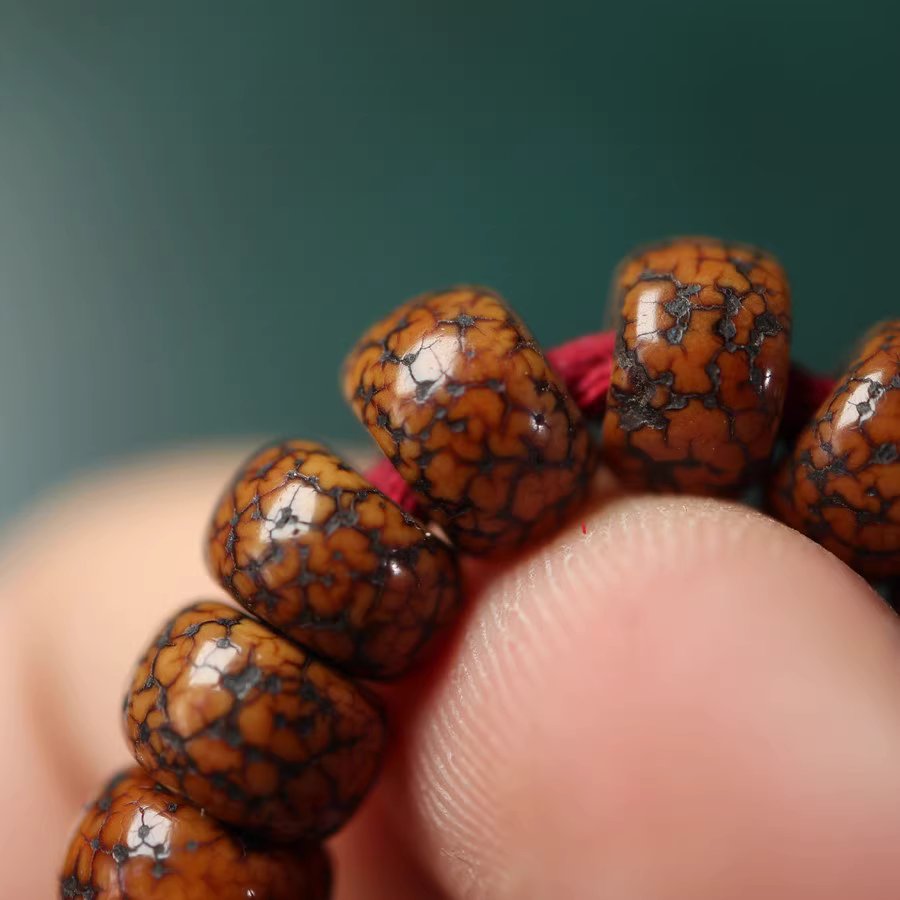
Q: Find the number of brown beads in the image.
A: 6